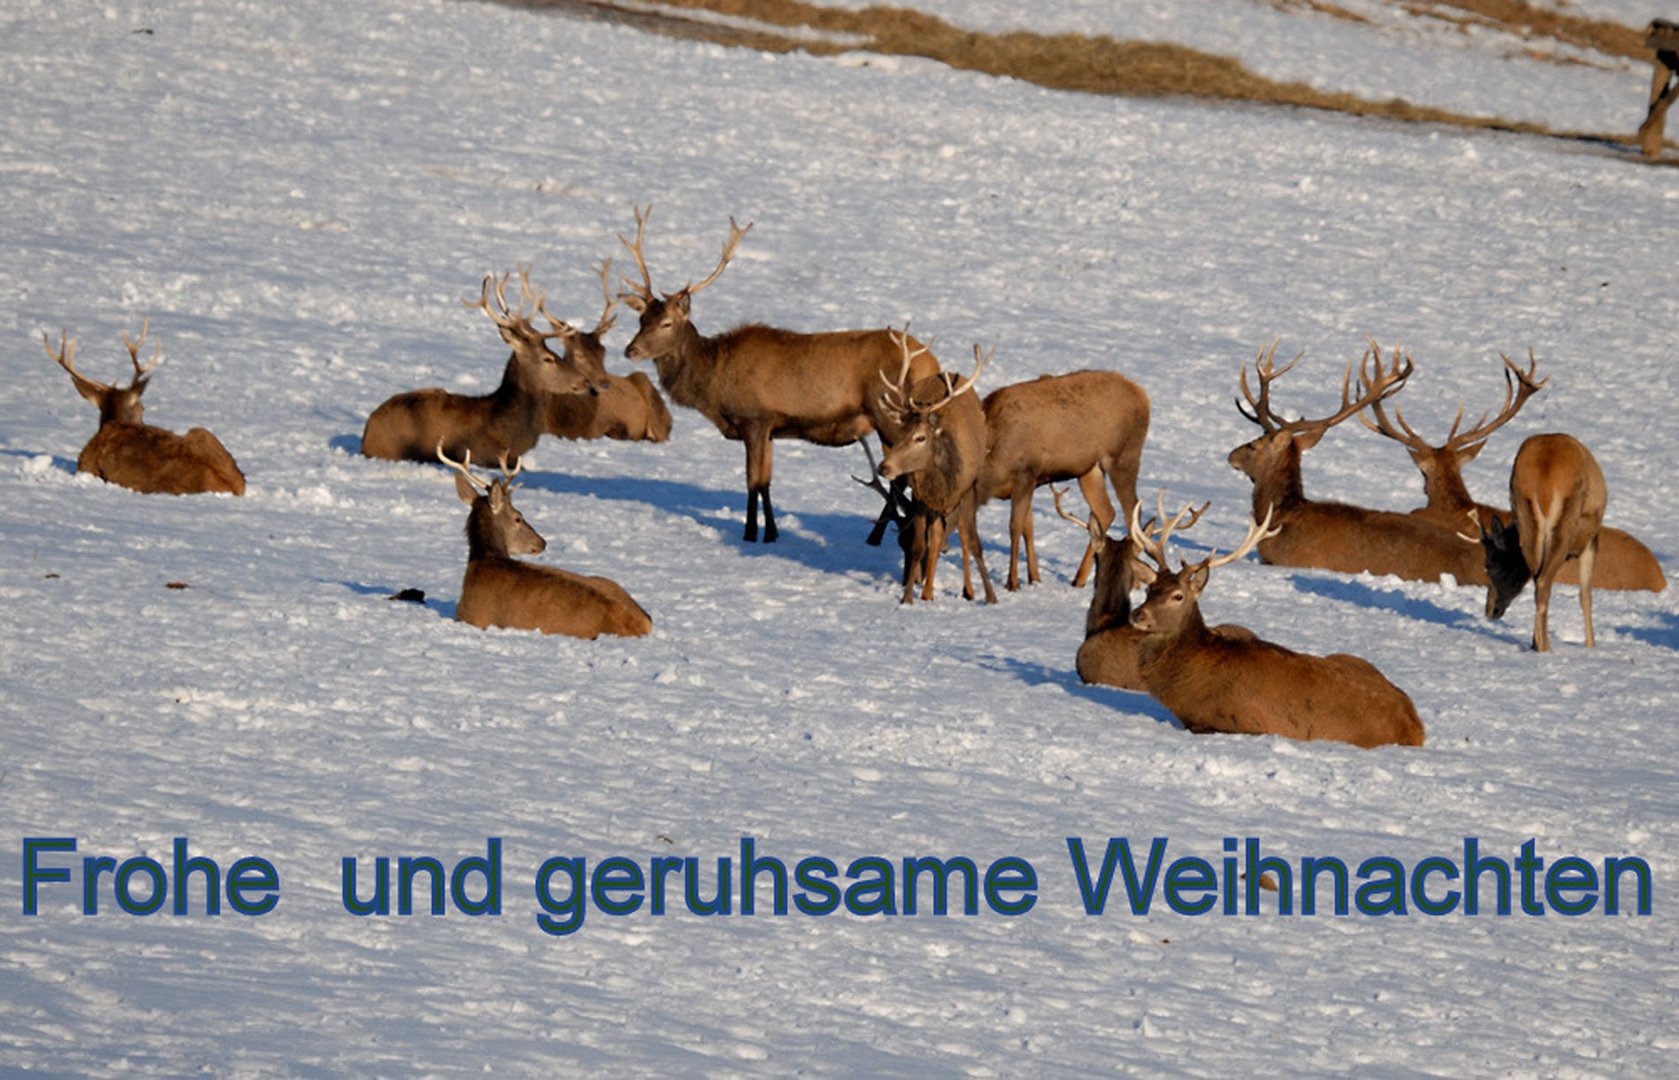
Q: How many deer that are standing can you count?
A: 4